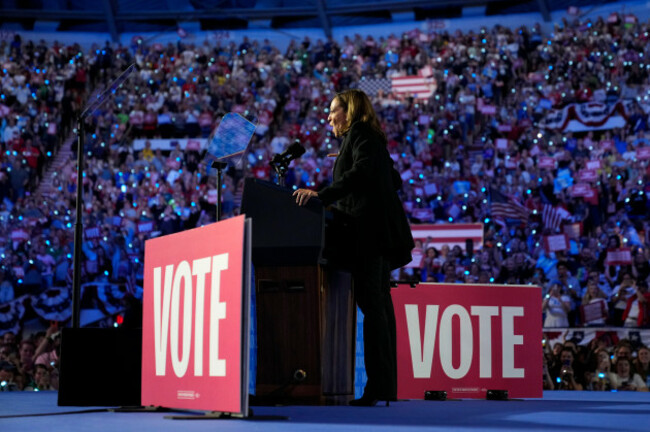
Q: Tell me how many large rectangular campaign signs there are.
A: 2